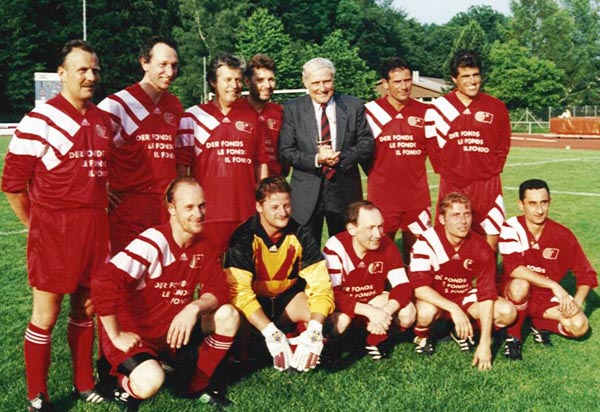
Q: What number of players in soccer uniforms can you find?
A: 11